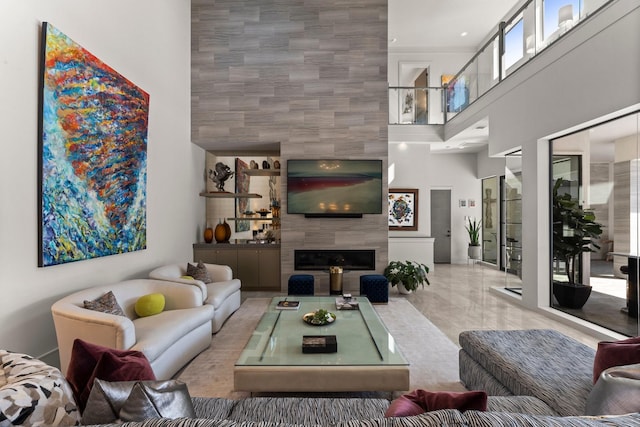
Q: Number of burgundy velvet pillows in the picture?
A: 4